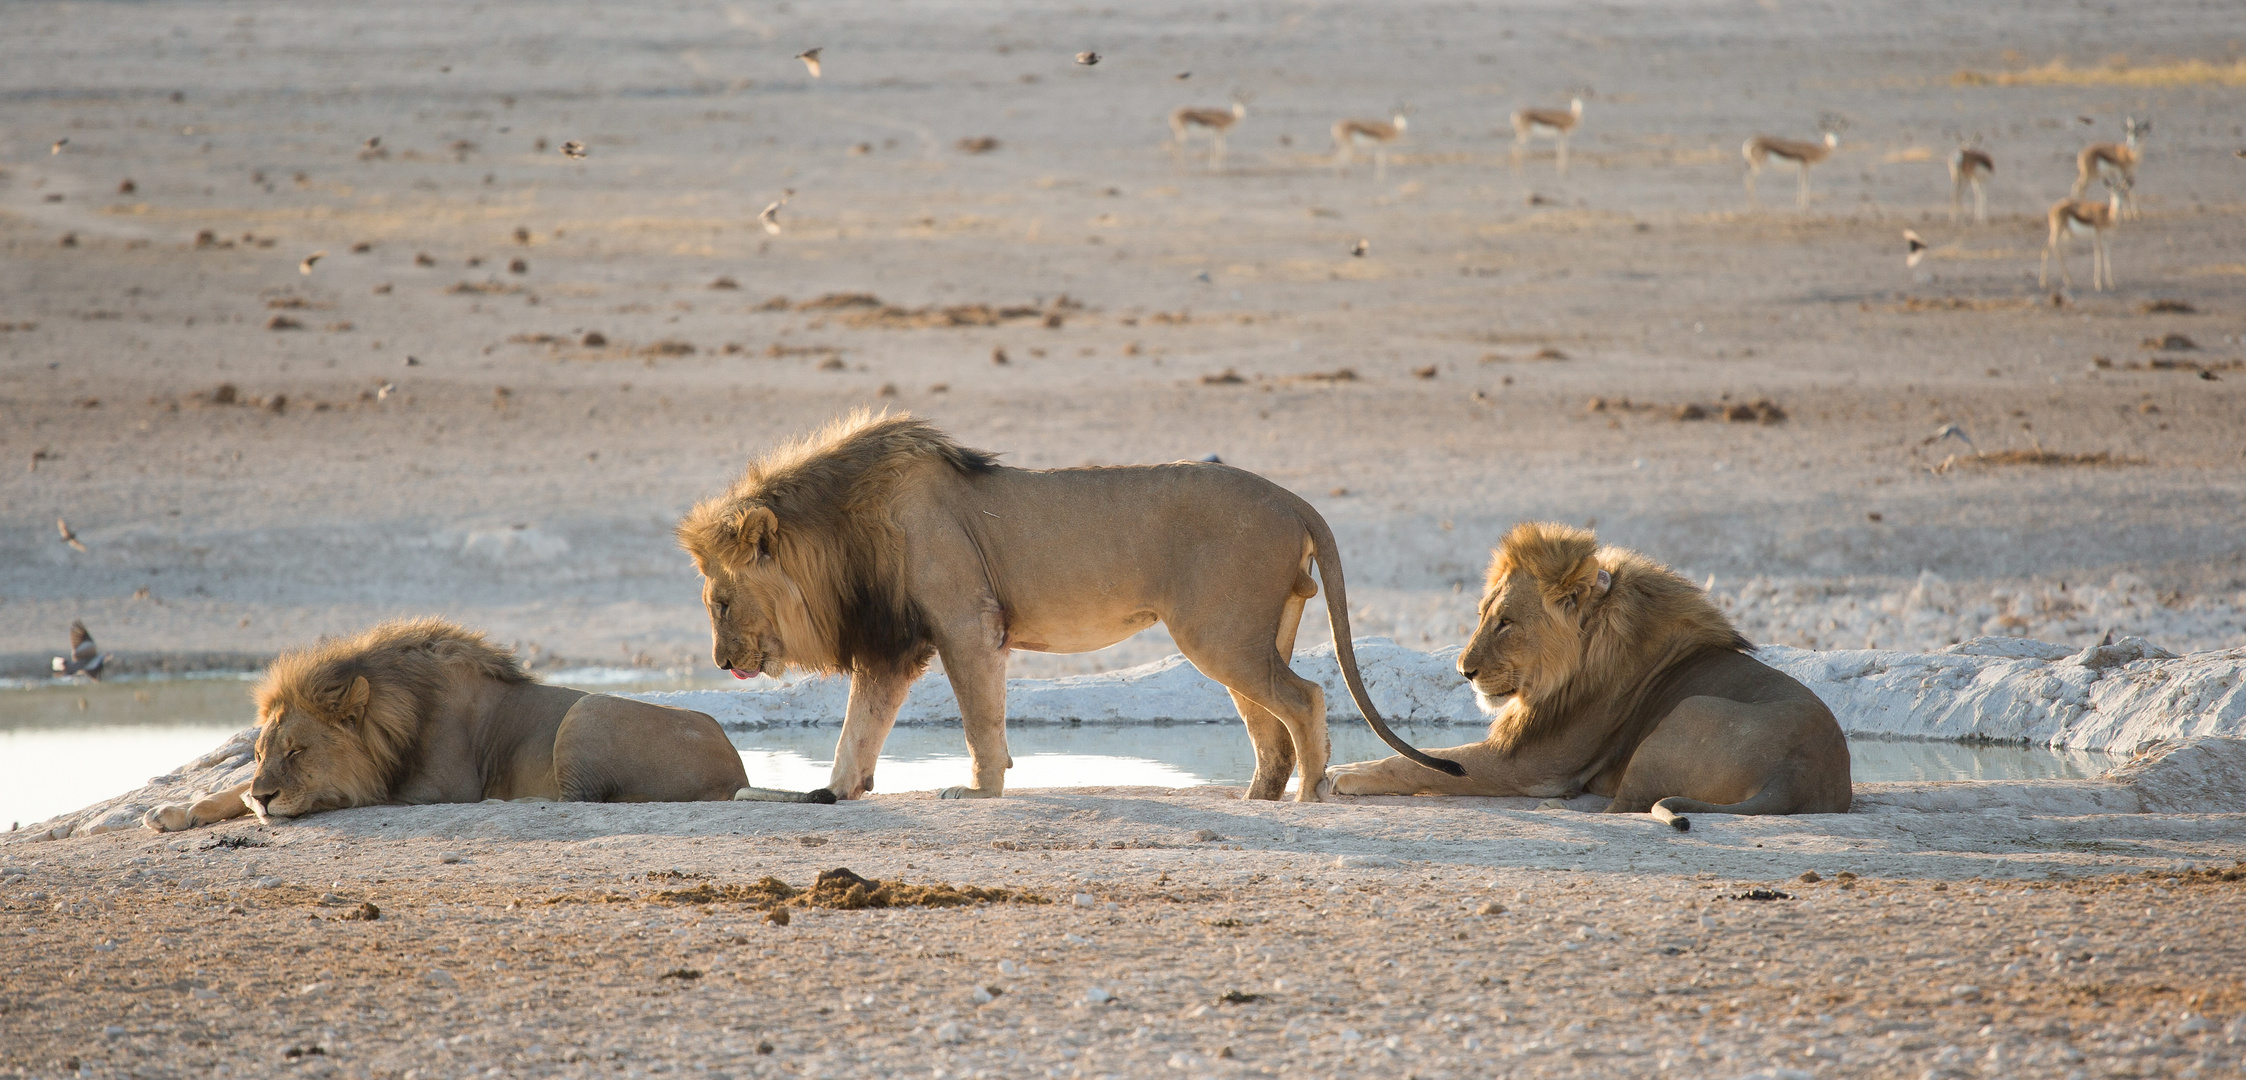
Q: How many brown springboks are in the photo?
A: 7